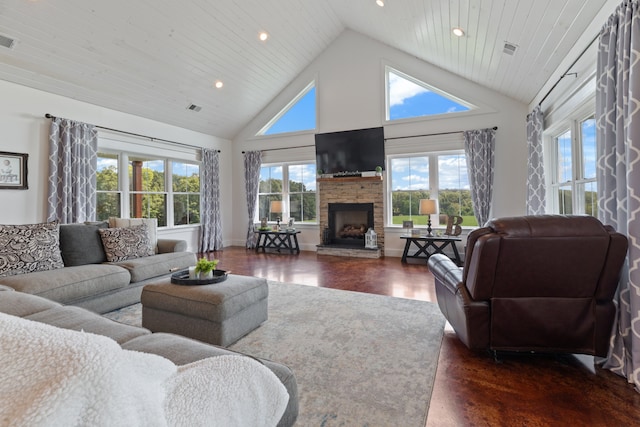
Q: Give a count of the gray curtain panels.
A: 6